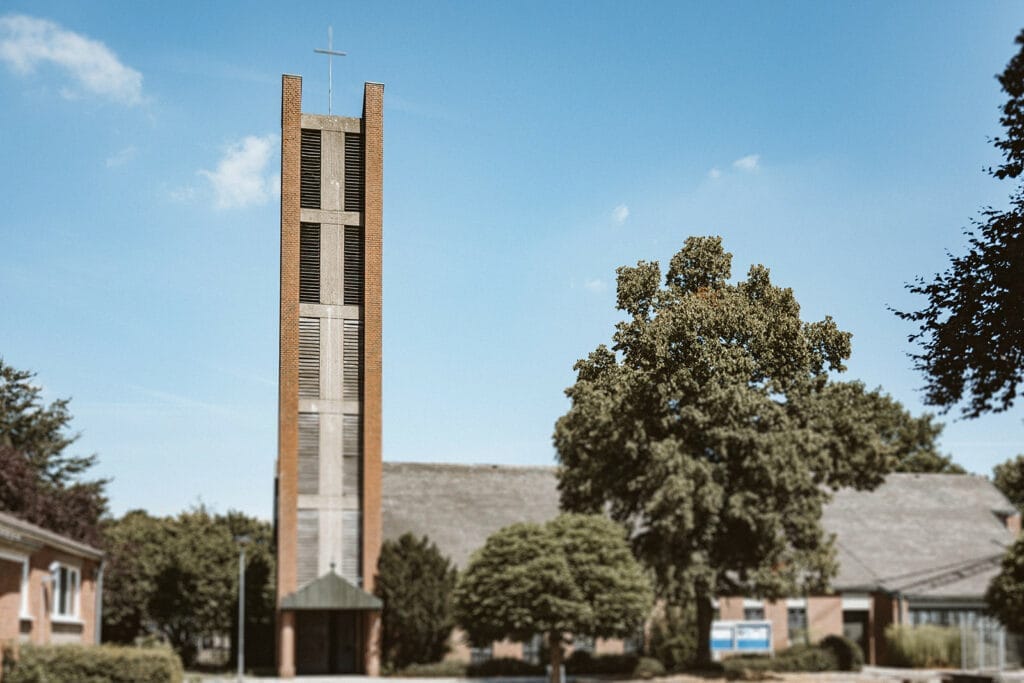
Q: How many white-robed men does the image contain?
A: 0